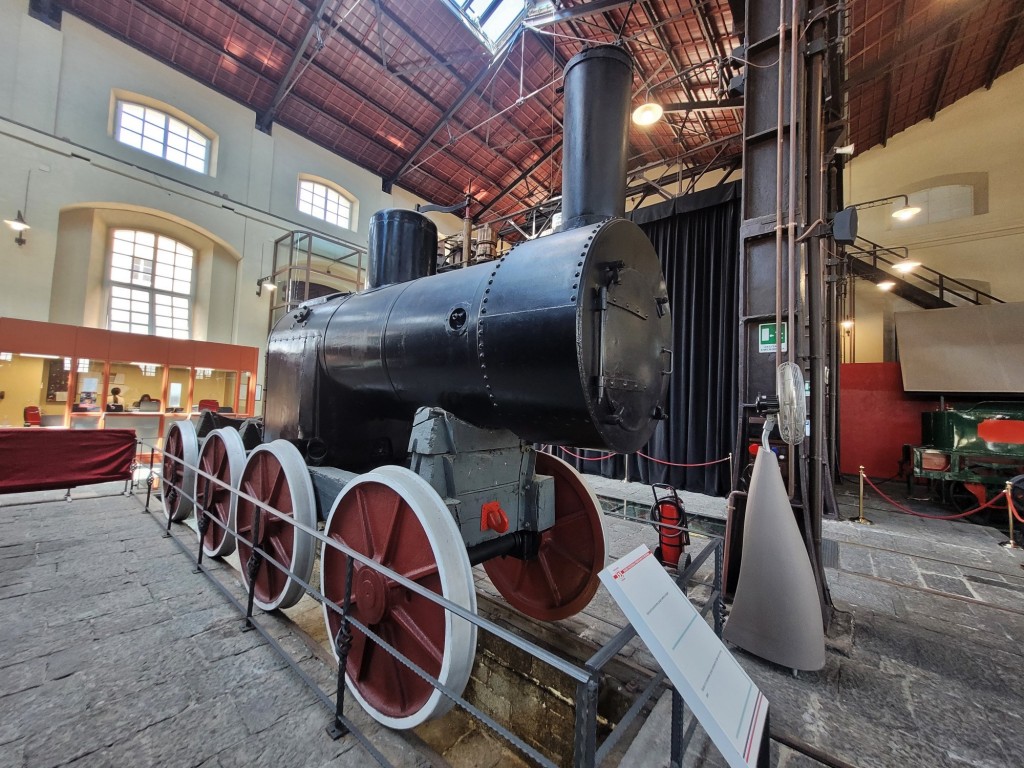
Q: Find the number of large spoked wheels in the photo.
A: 5